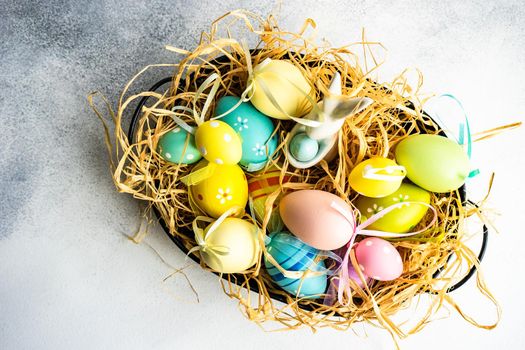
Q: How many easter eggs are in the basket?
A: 15